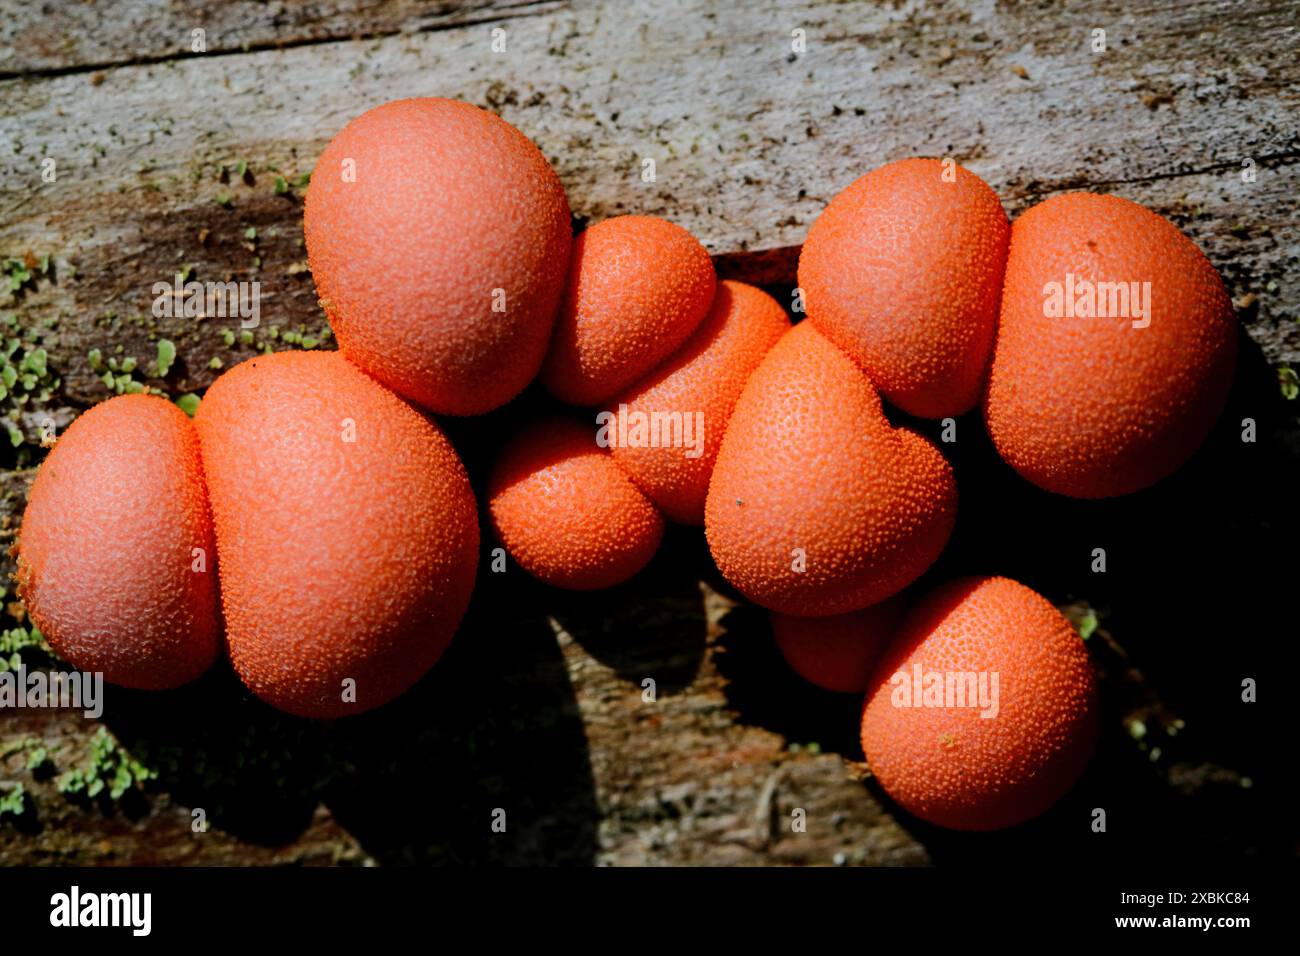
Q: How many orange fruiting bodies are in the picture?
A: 11